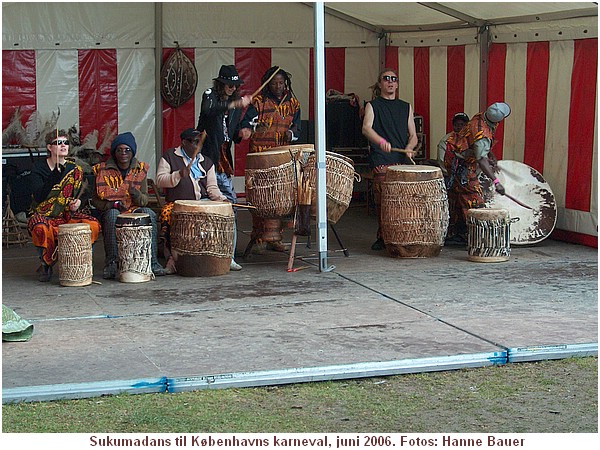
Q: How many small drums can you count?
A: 3